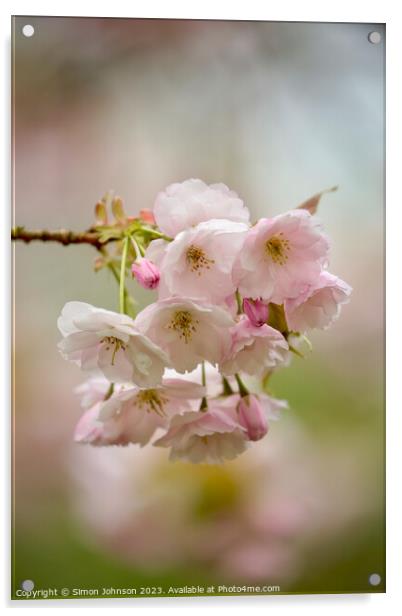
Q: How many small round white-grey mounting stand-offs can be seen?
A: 4